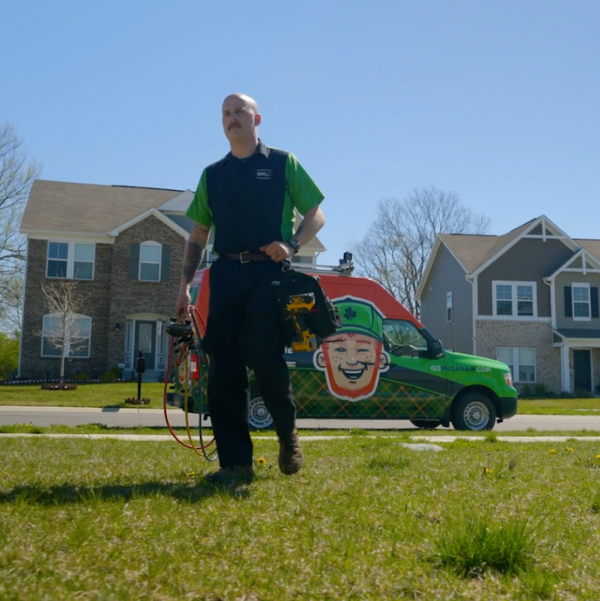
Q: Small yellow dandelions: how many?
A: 6